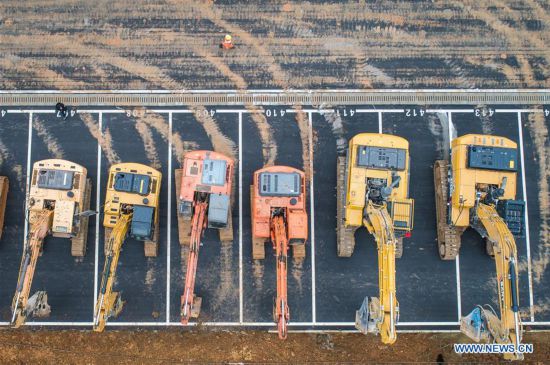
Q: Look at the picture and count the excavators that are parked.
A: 6